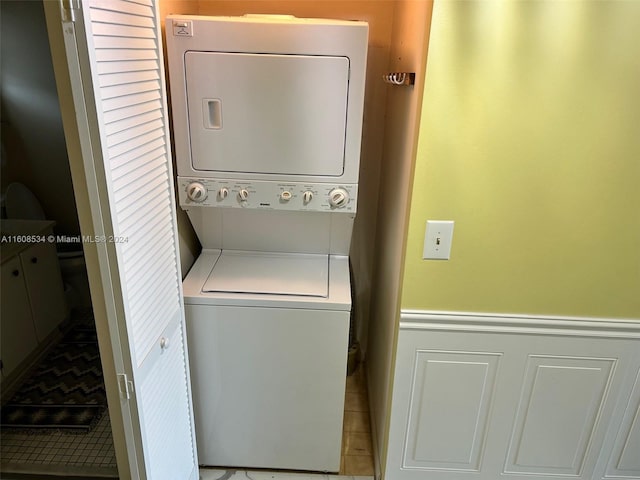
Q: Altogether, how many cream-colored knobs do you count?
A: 6